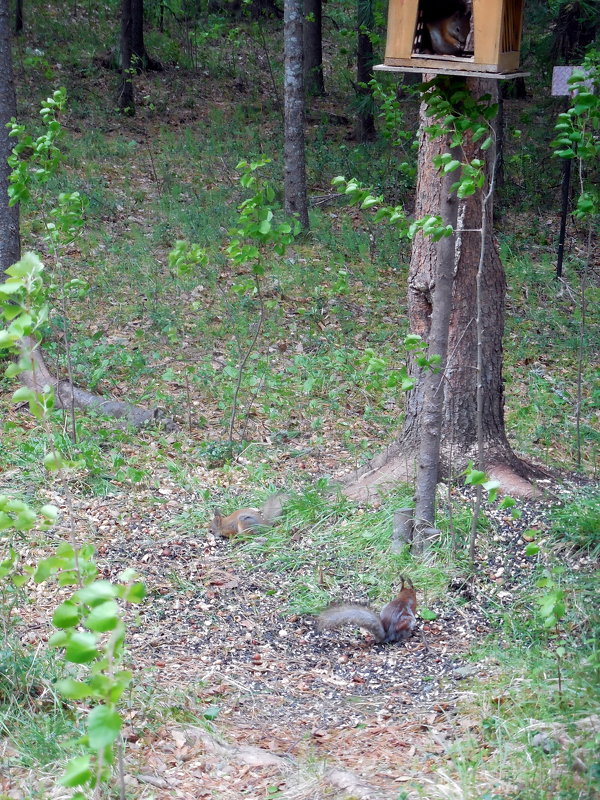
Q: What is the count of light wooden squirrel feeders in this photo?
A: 1